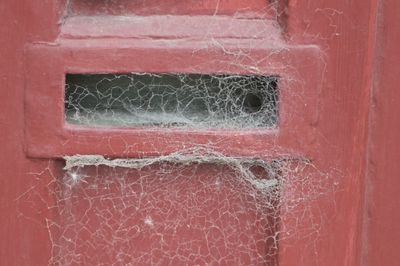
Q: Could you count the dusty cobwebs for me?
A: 2